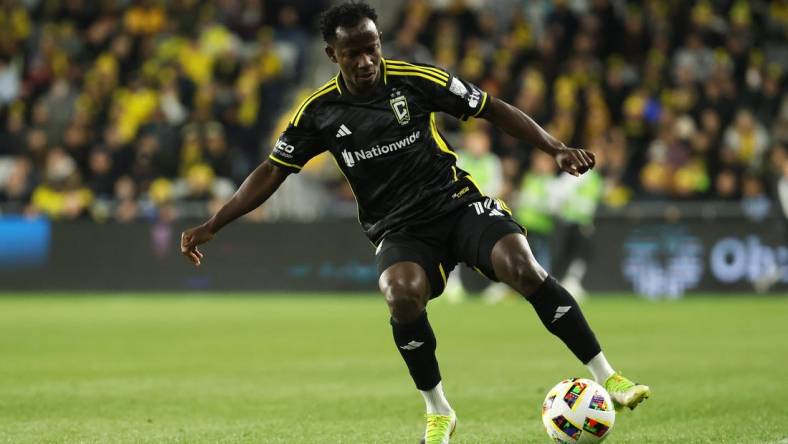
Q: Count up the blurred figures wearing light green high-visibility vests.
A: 3